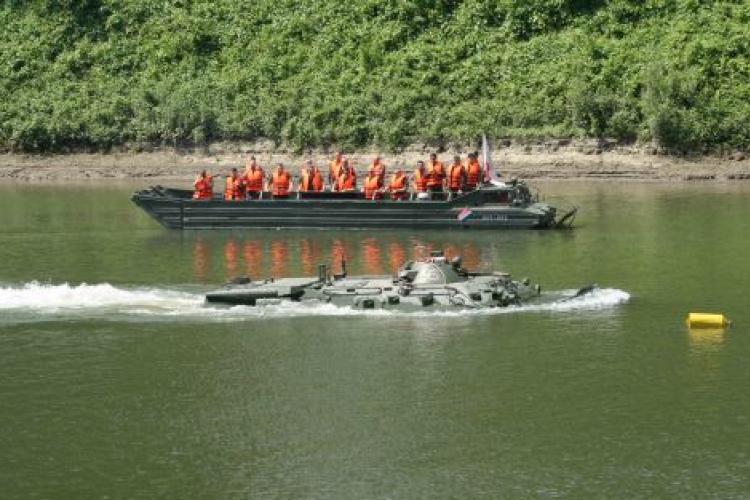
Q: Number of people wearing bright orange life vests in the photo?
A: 14